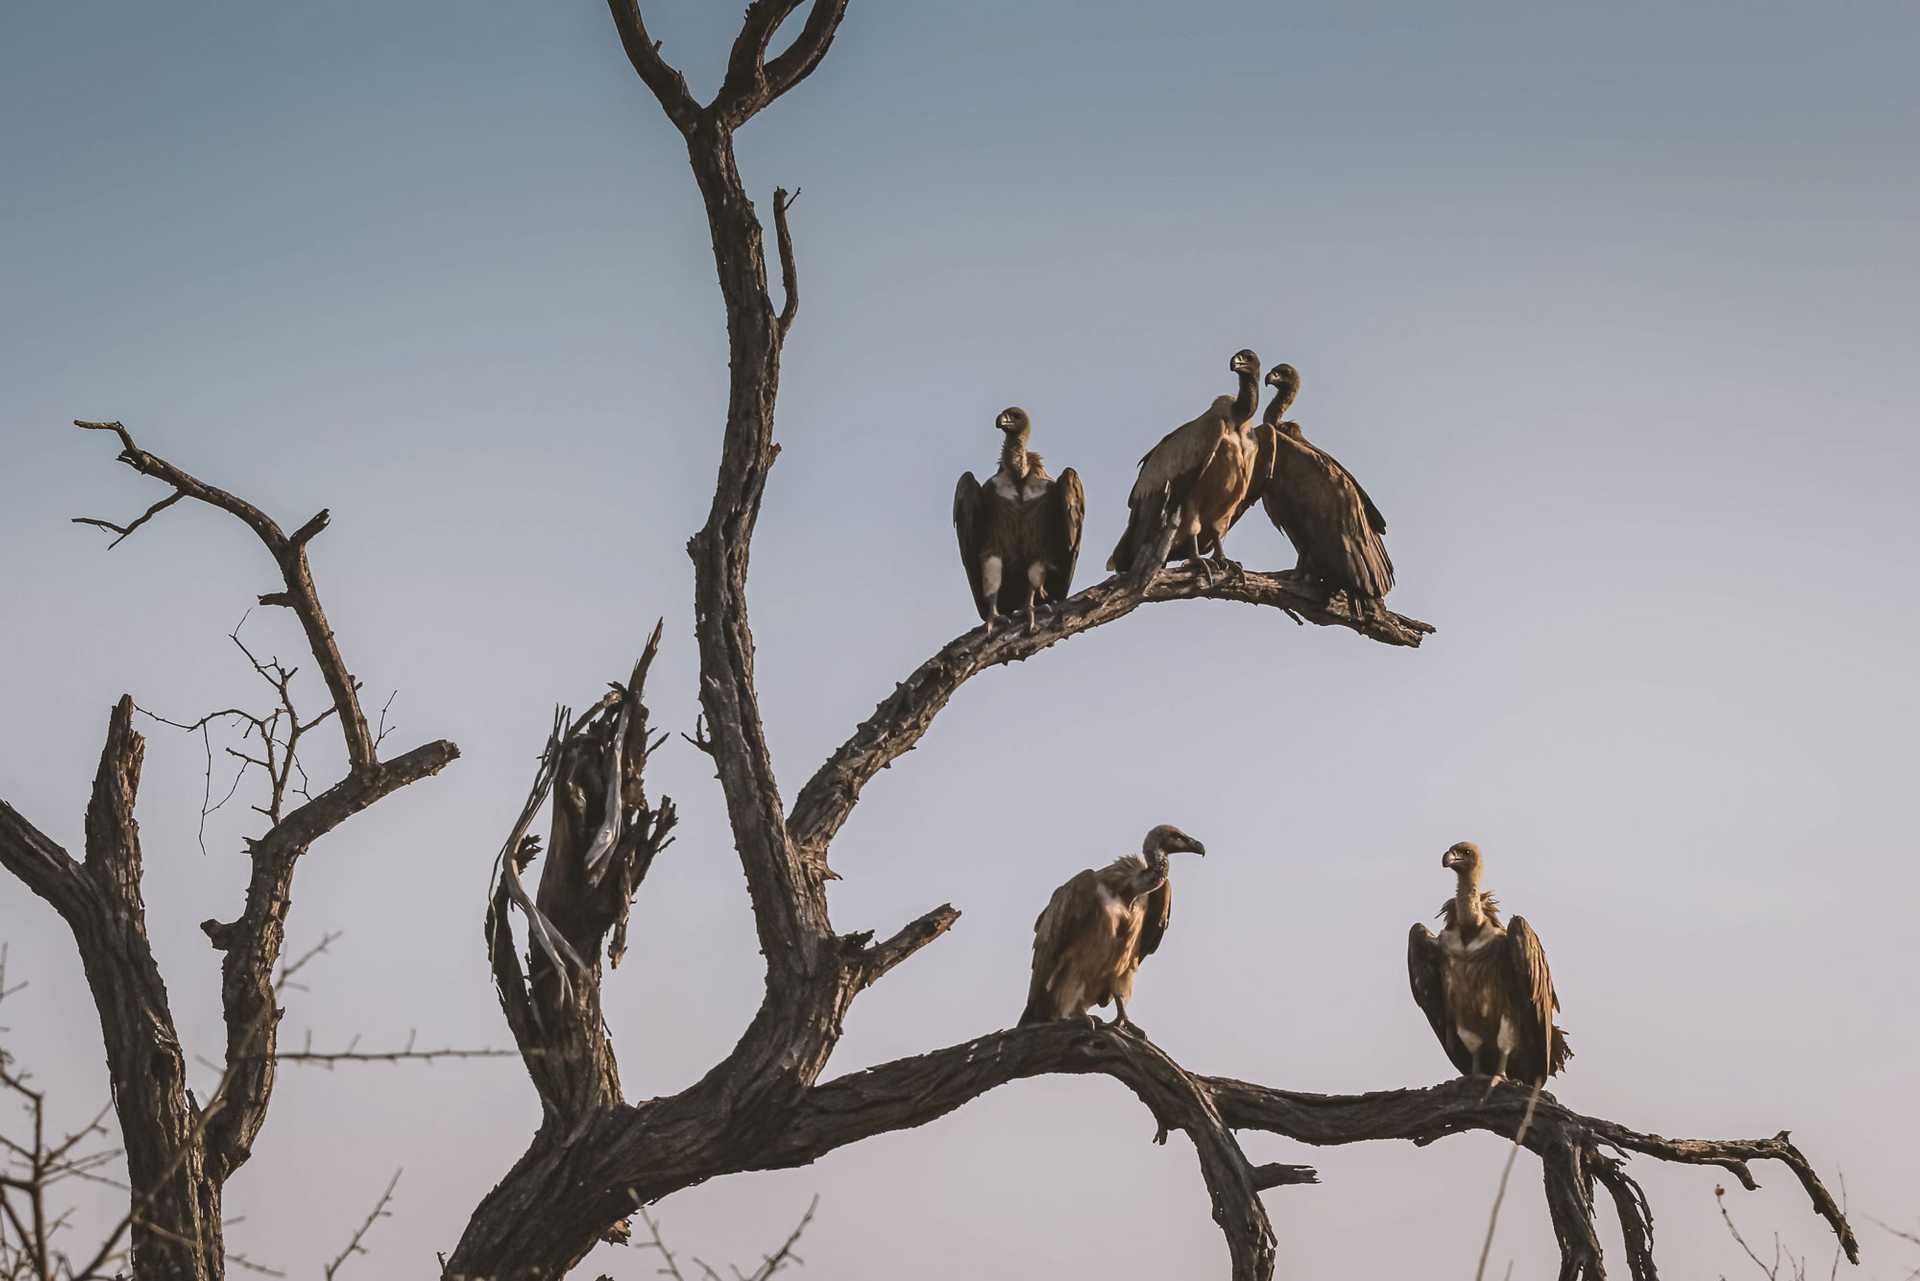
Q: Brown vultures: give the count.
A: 5